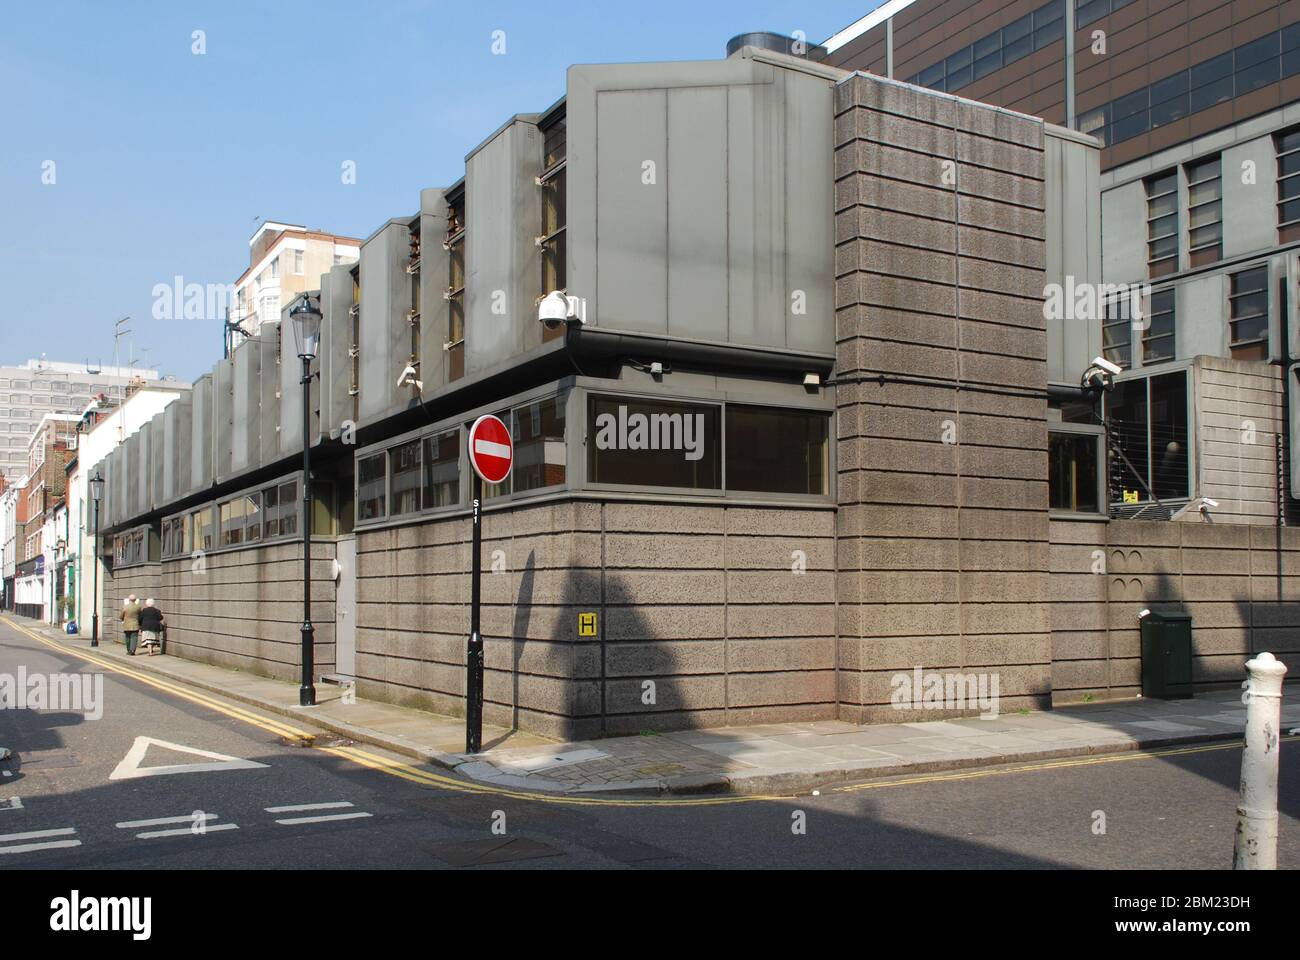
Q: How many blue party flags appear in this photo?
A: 0